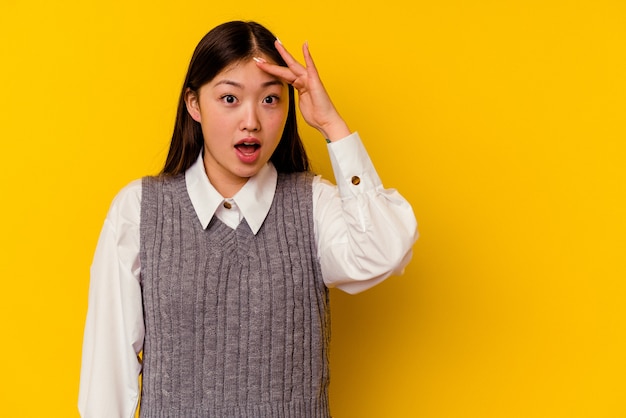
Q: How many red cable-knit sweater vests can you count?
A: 0